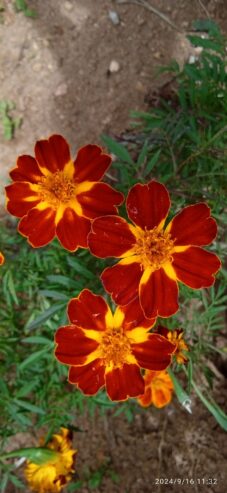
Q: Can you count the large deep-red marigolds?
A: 3